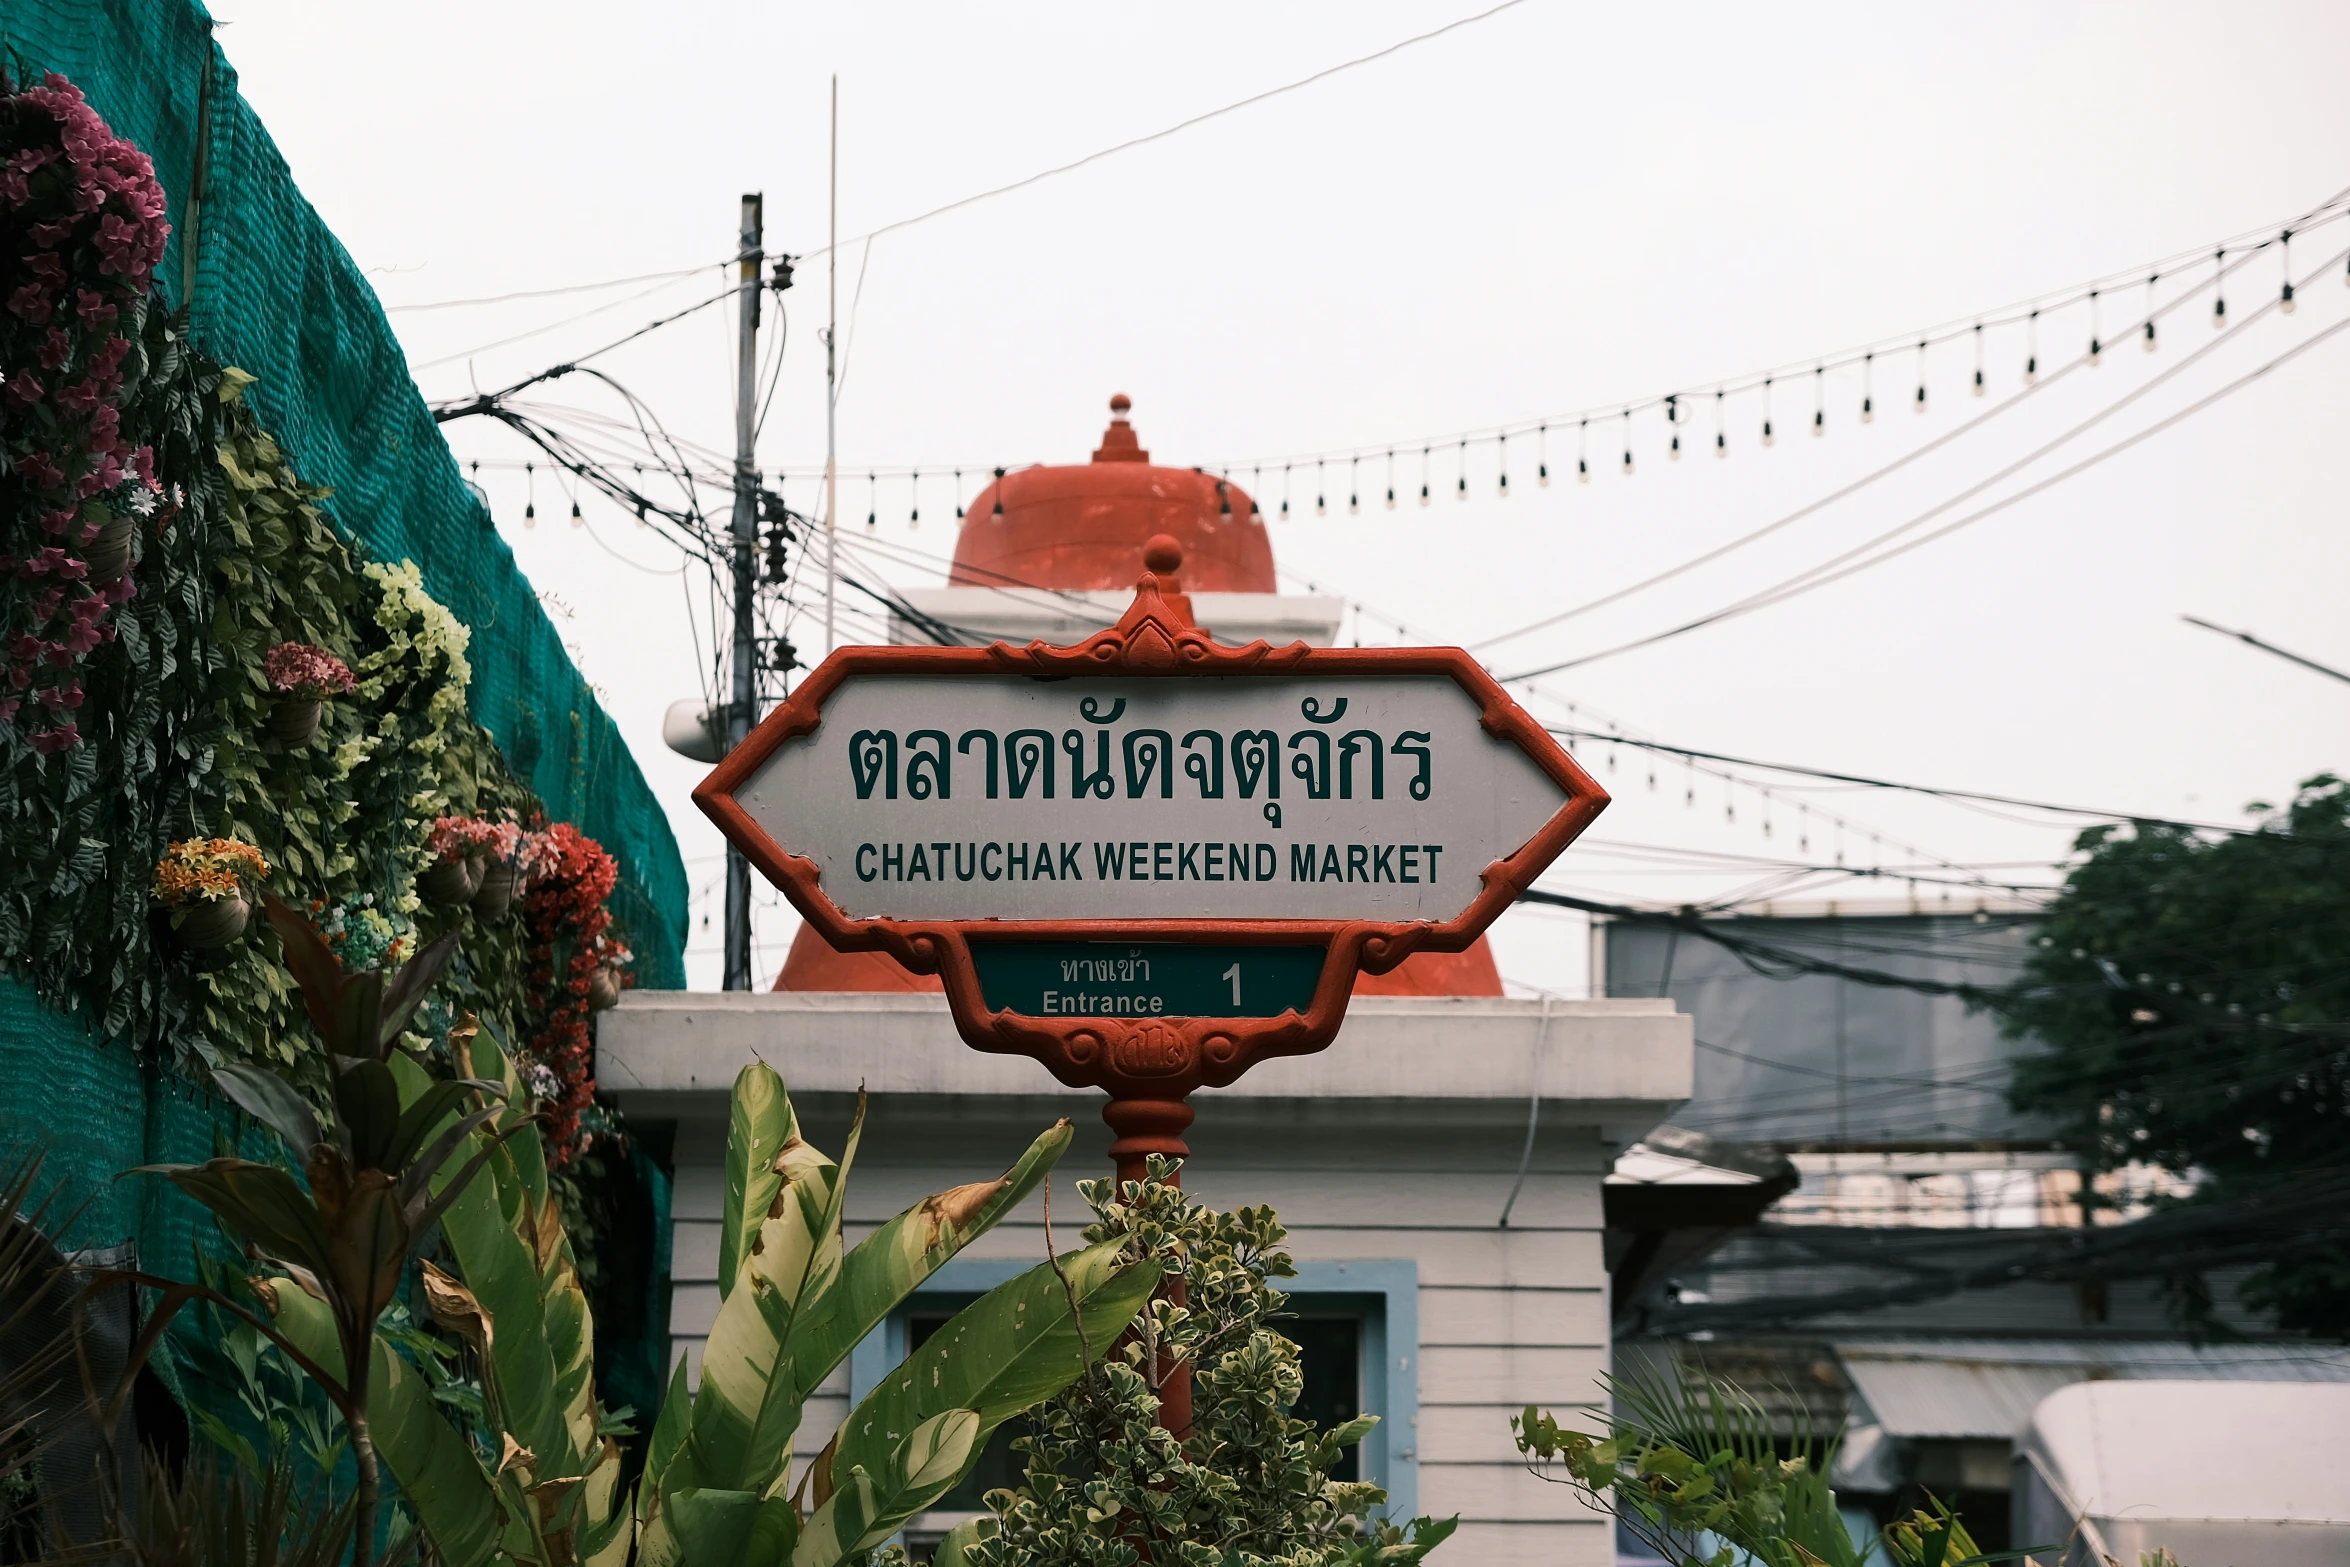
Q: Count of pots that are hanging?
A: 6